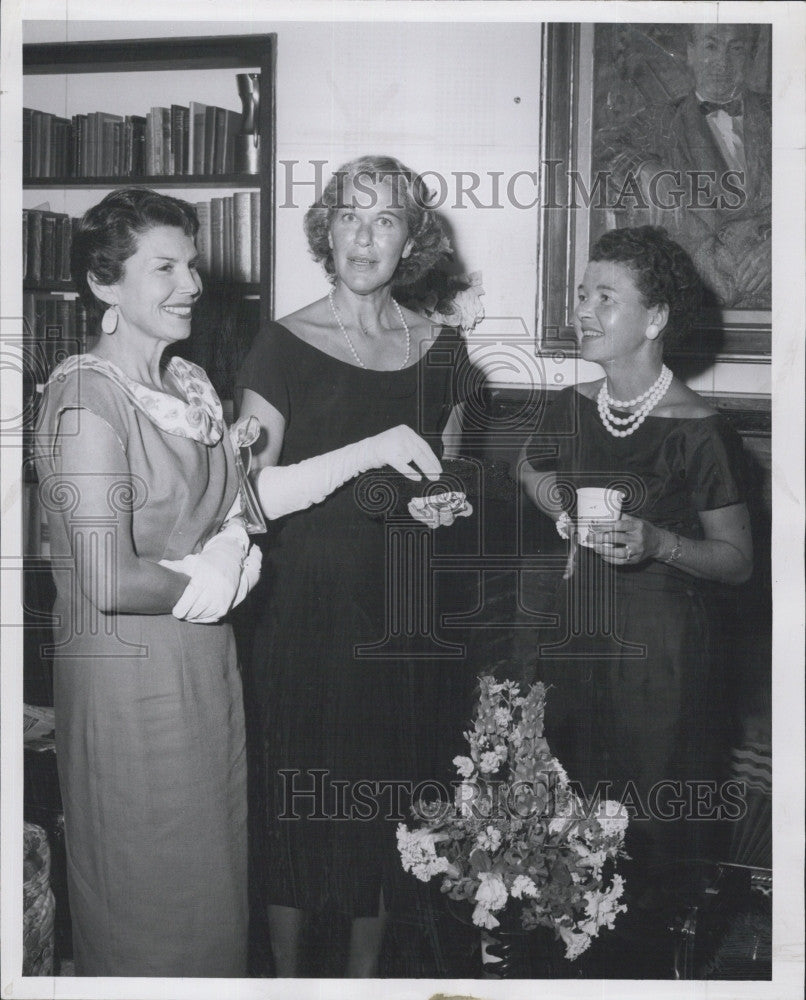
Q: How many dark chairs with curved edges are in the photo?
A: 1